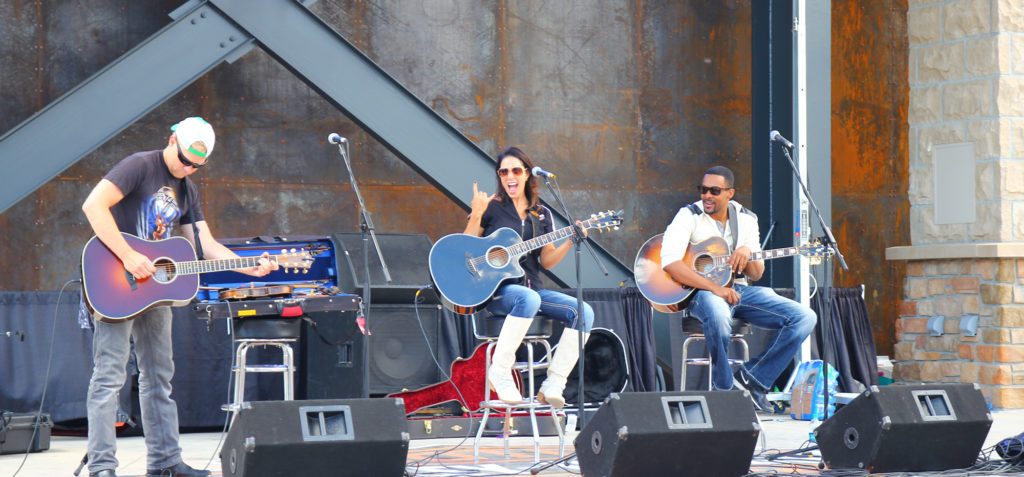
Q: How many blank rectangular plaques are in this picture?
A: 1